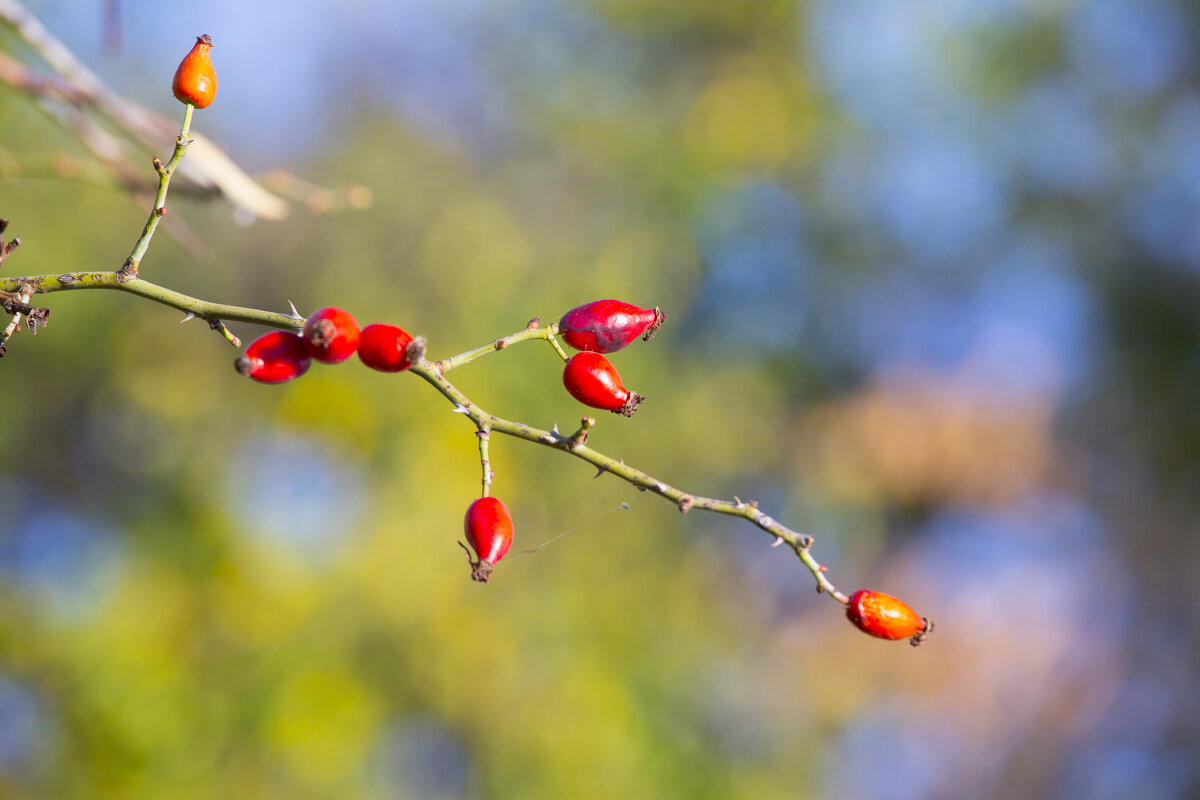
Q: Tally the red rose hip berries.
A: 8